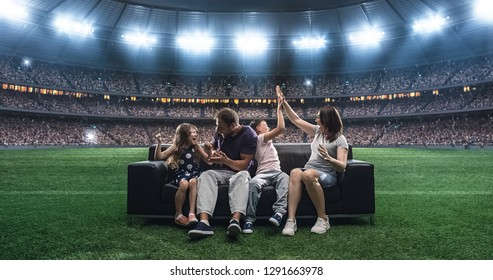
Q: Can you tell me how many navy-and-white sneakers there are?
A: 4